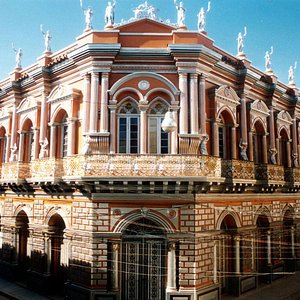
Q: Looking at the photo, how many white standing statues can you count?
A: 9